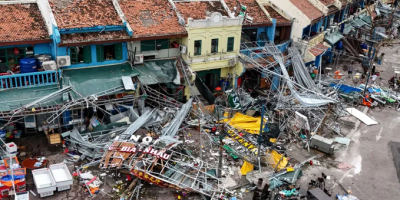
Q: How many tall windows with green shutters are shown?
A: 3